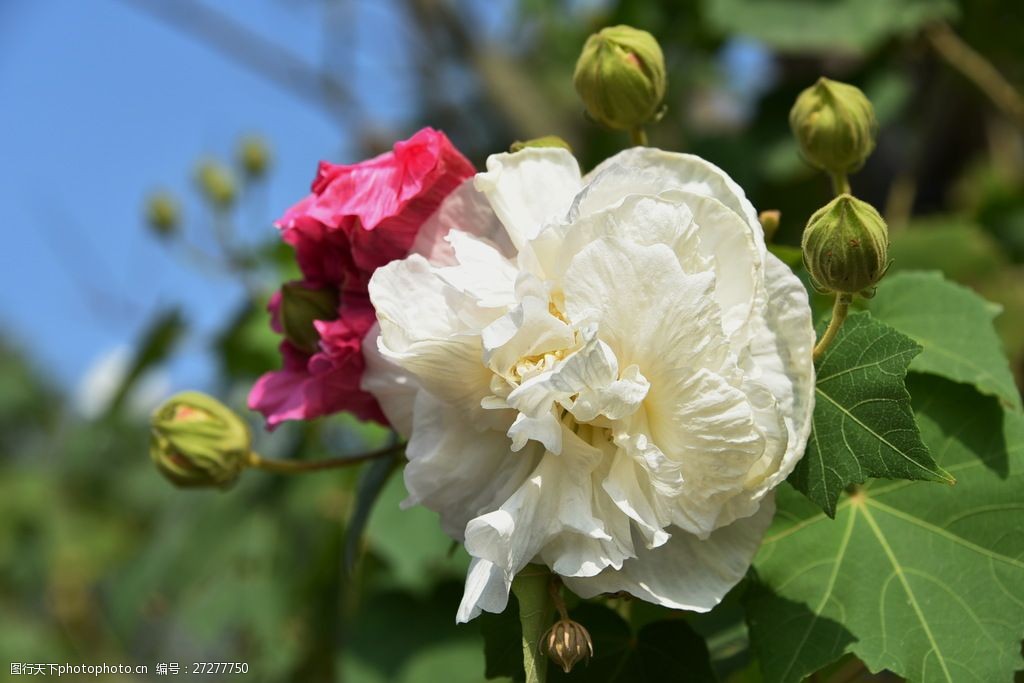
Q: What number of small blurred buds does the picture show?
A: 3